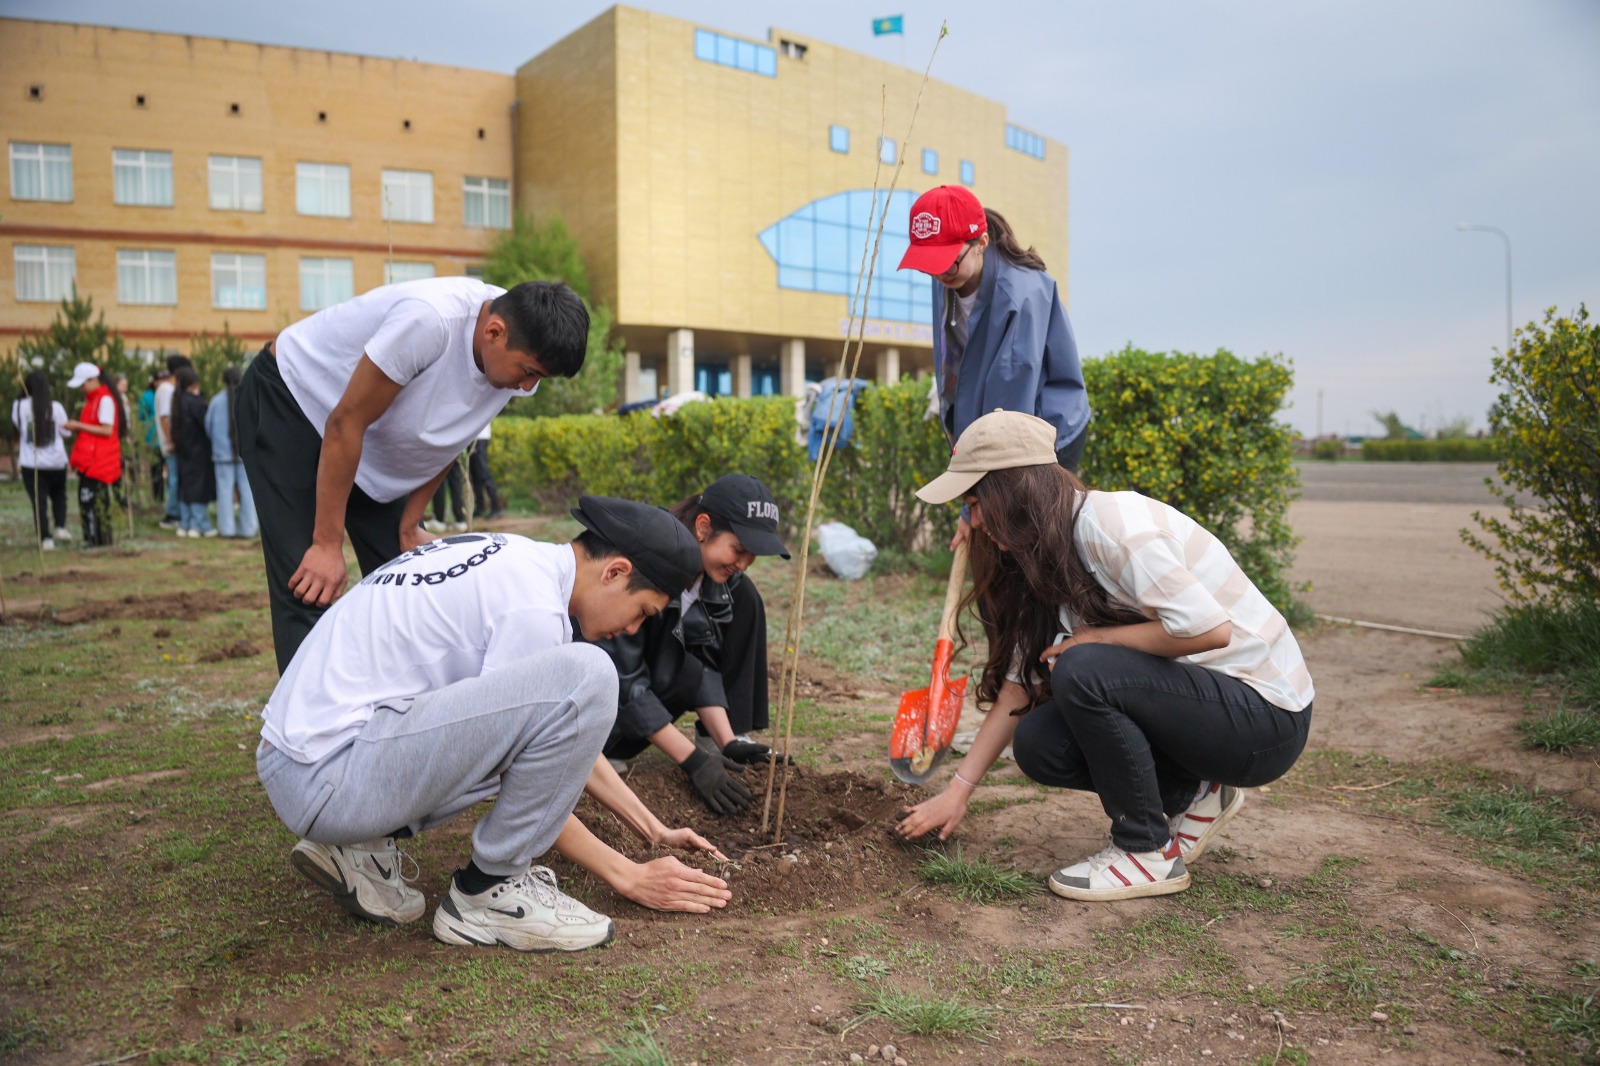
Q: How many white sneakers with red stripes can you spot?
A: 2